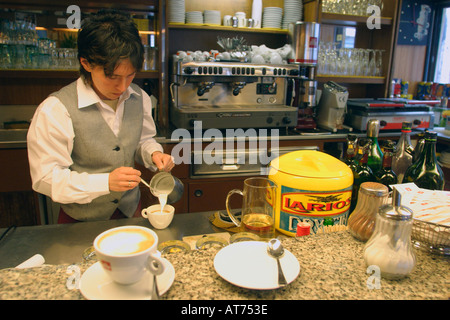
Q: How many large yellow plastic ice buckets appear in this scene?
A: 1